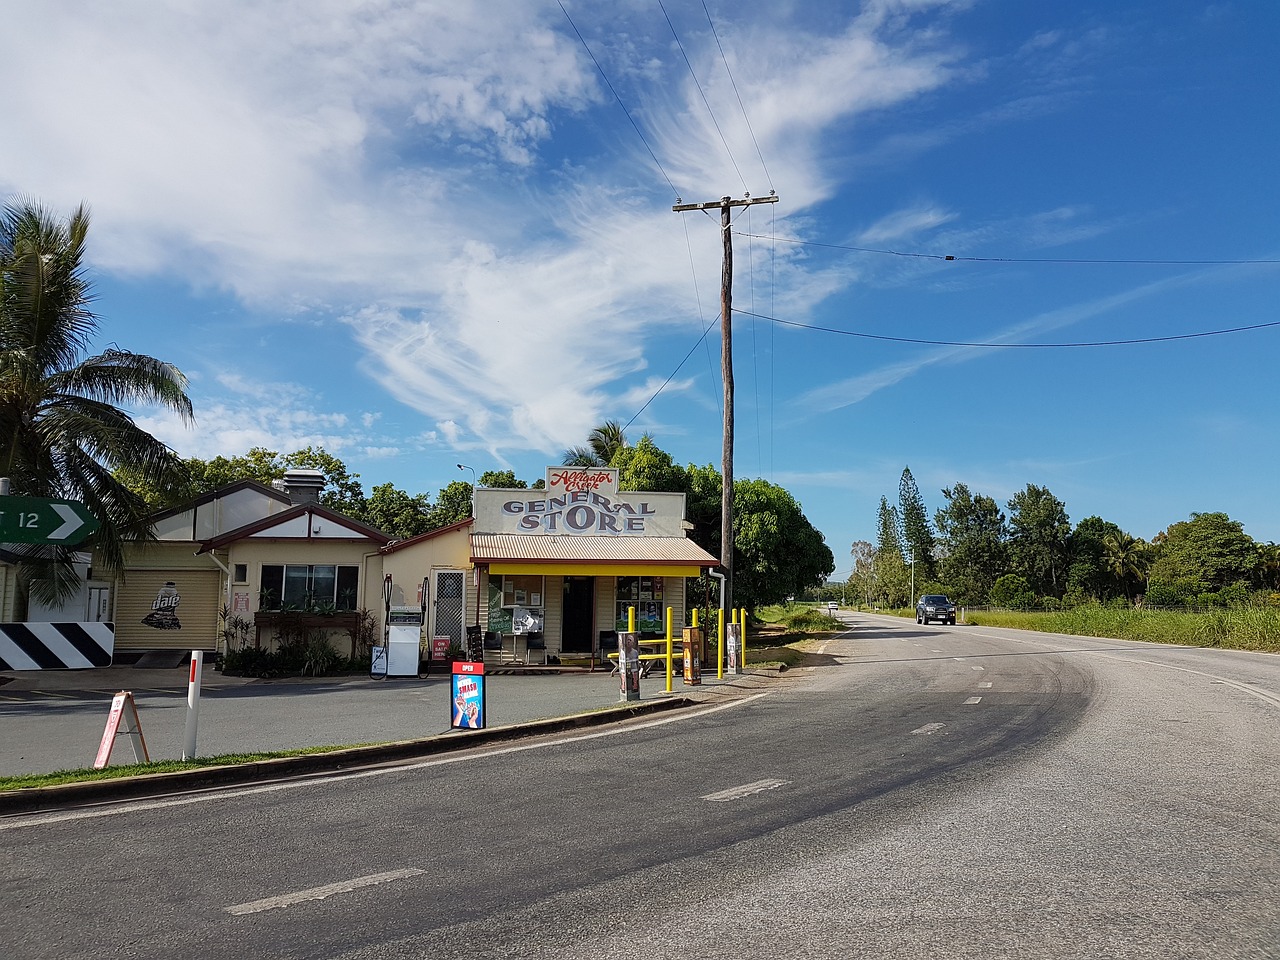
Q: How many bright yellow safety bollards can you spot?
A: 6